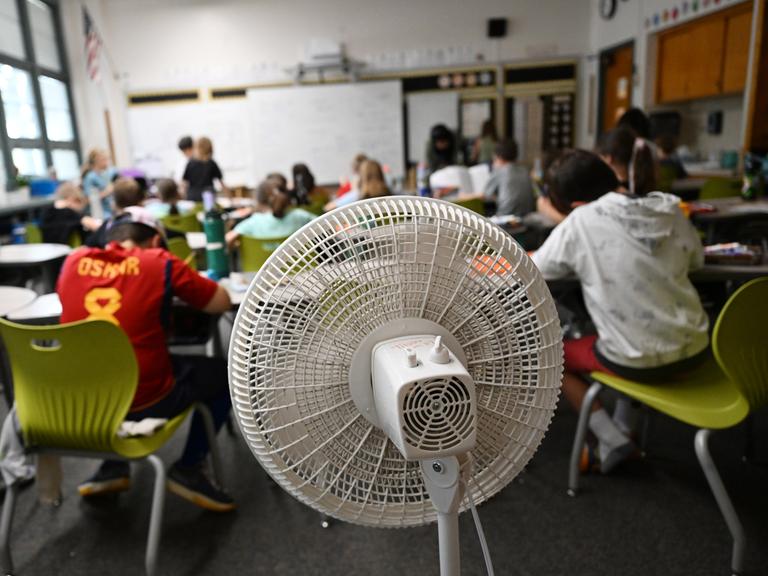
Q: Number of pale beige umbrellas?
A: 0